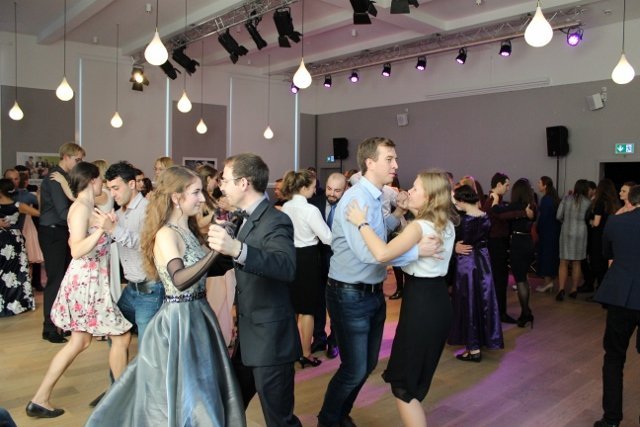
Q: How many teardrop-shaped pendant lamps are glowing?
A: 10